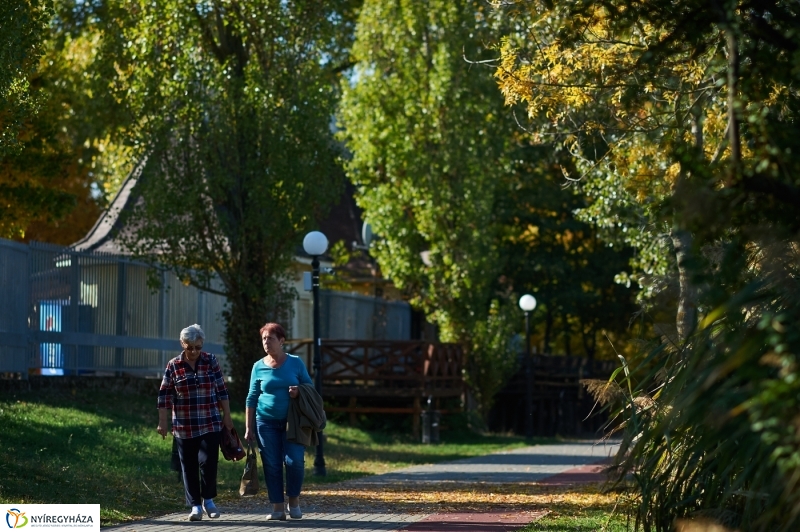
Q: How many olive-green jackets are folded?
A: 1